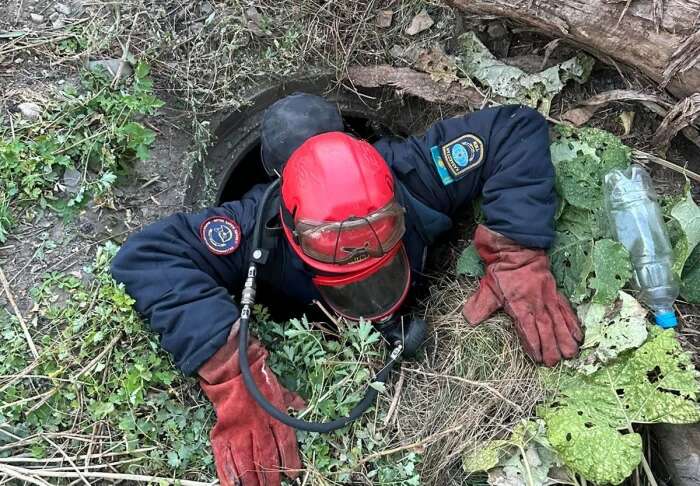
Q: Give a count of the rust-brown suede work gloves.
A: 2